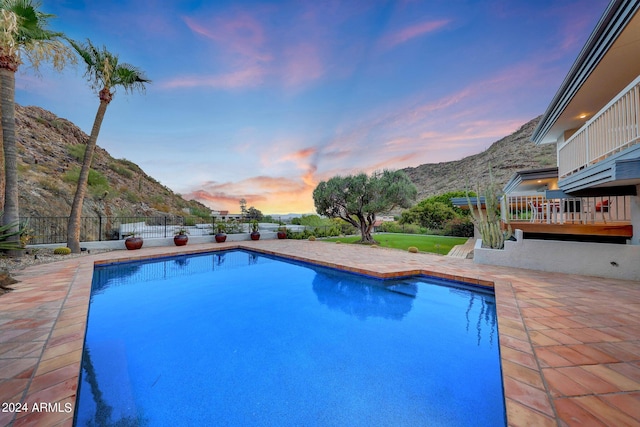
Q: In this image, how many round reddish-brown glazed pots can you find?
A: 5